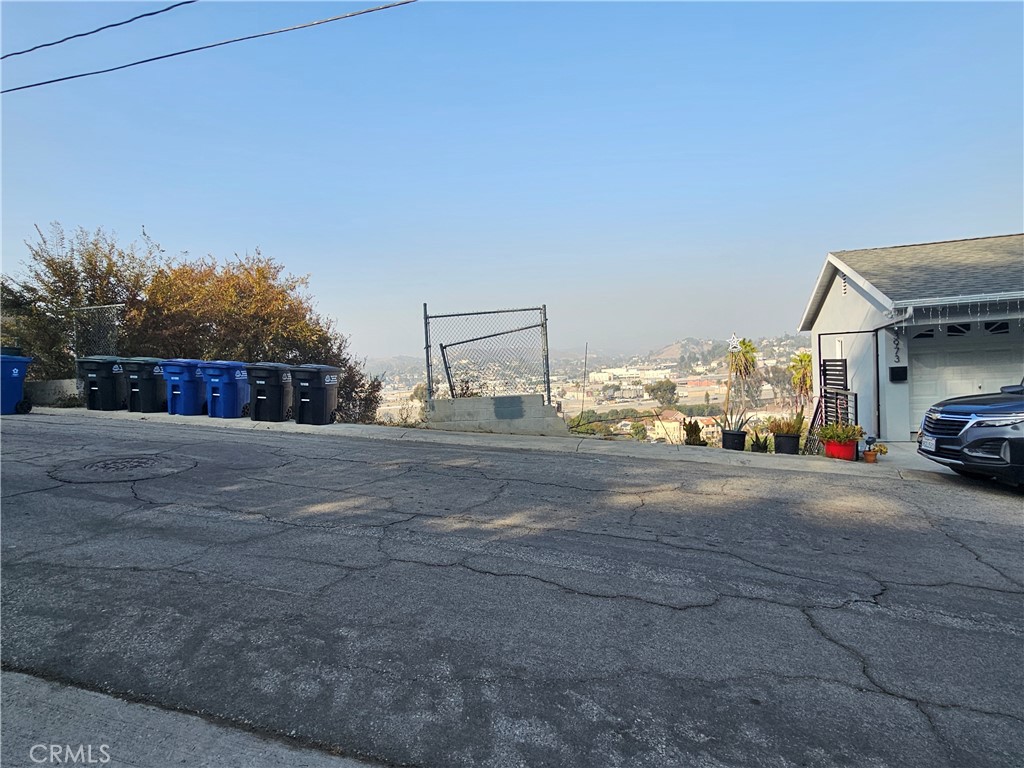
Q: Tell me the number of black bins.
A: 4